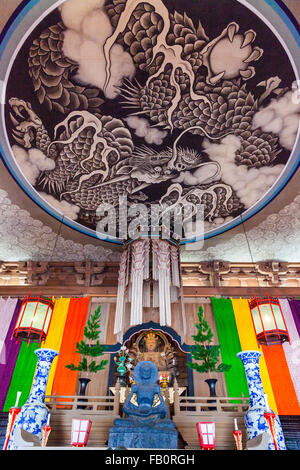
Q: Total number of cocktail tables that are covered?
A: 0